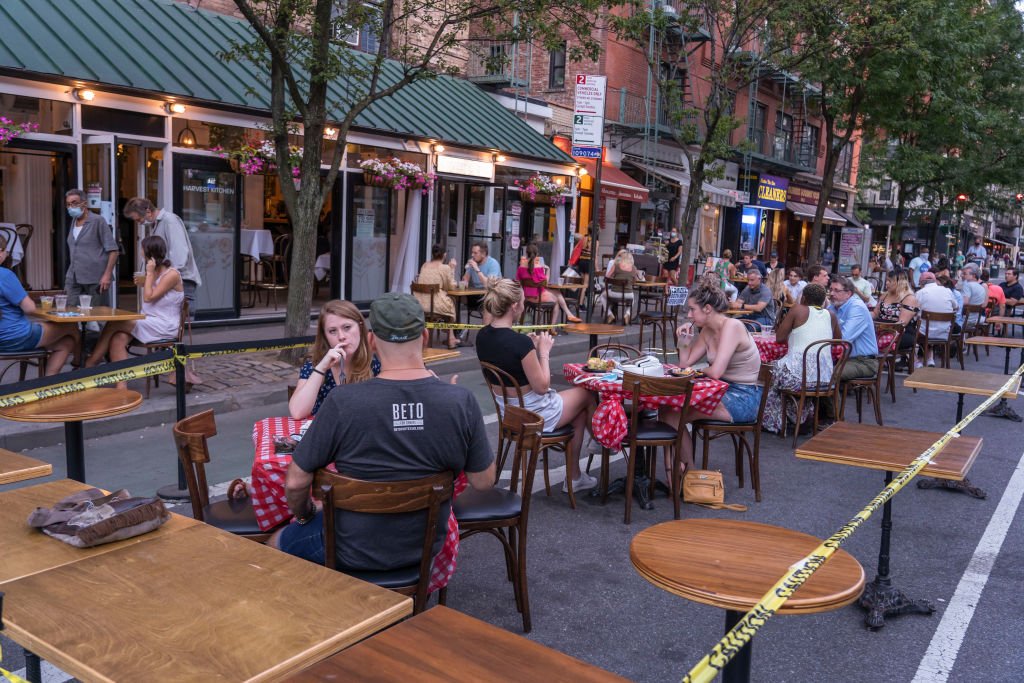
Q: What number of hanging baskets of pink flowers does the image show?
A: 4